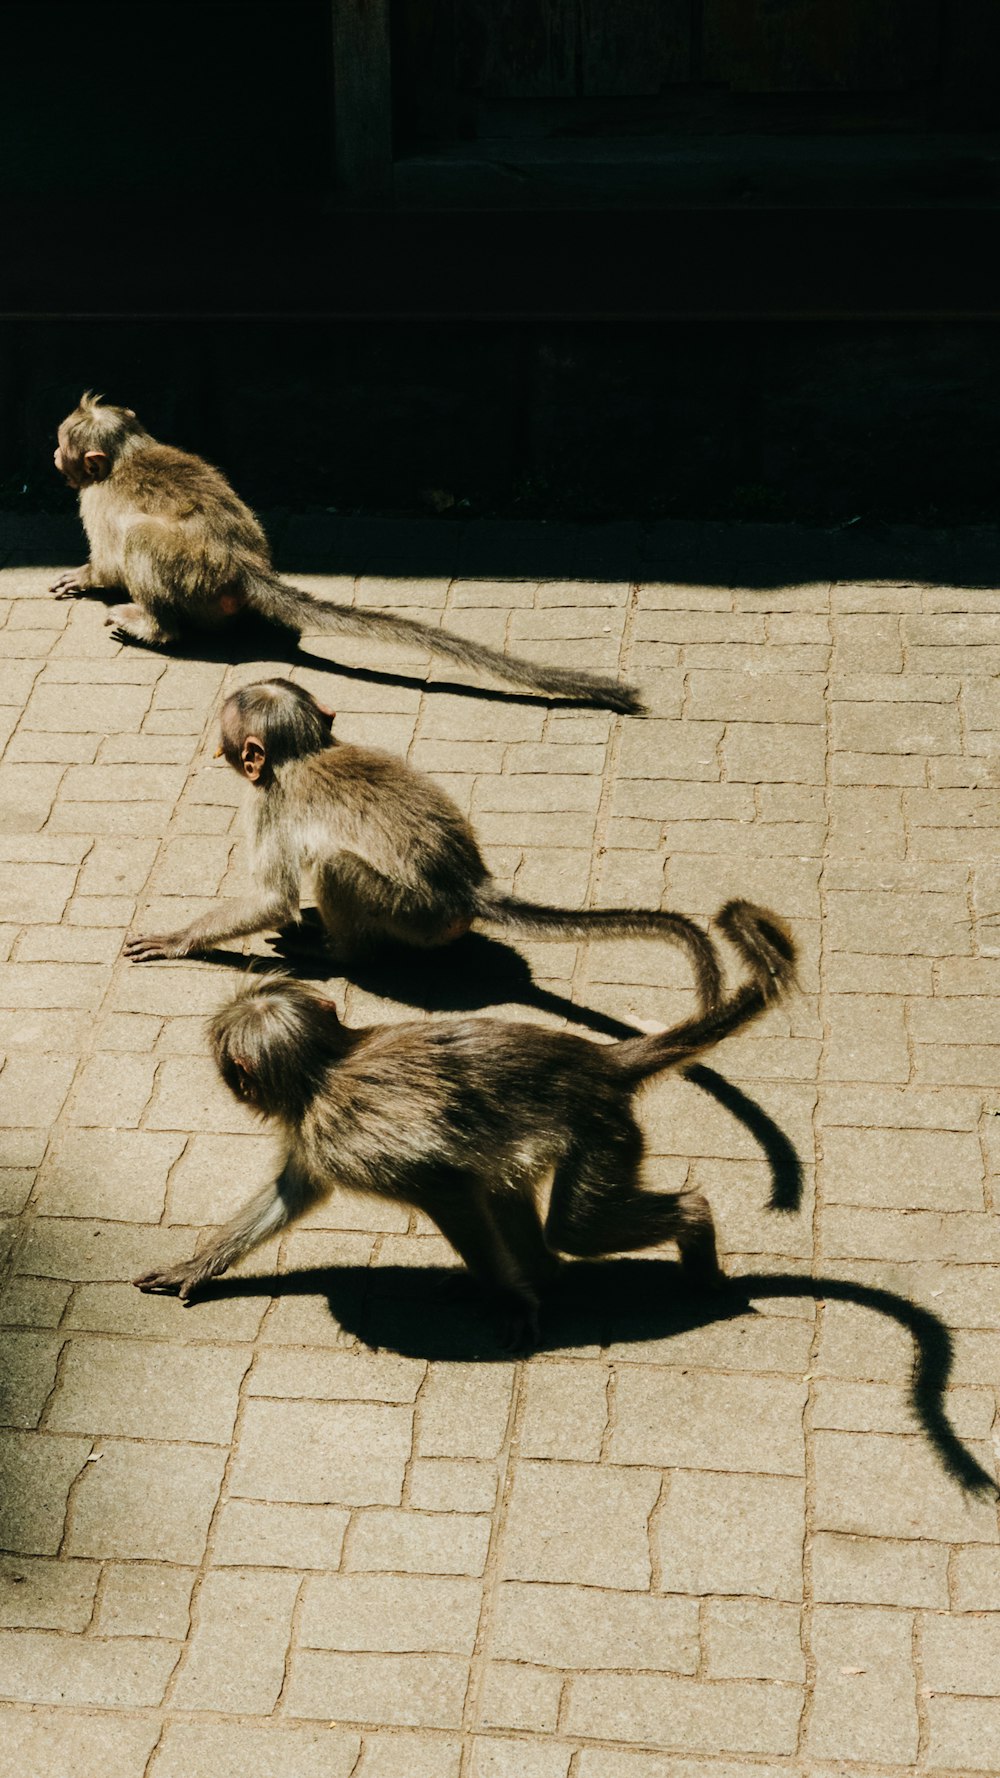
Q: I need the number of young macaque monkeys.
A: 3